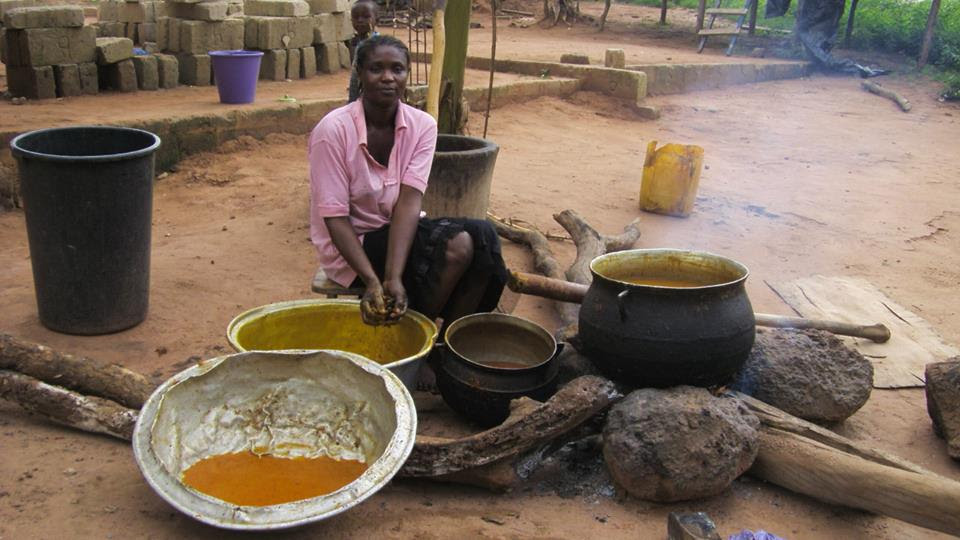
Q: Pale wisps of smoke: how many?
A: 1